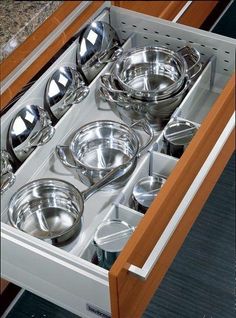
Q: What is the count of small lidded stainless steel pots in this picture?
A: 3